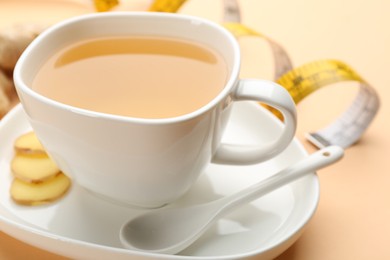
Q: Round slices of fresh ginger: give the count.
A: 3